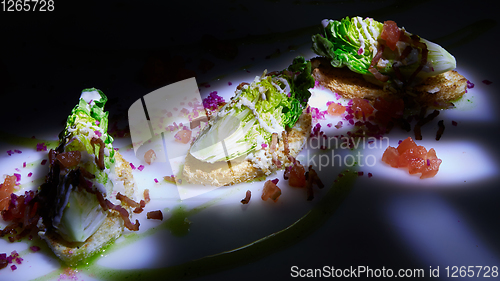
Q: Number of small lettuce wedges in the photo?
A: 3